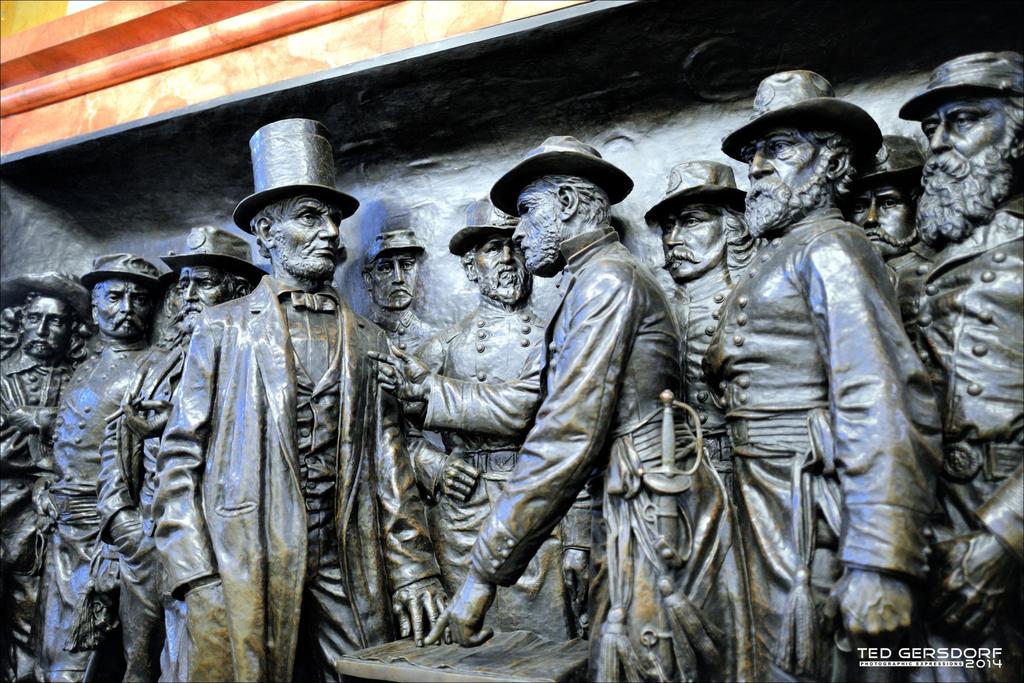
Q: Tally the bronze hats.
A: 11